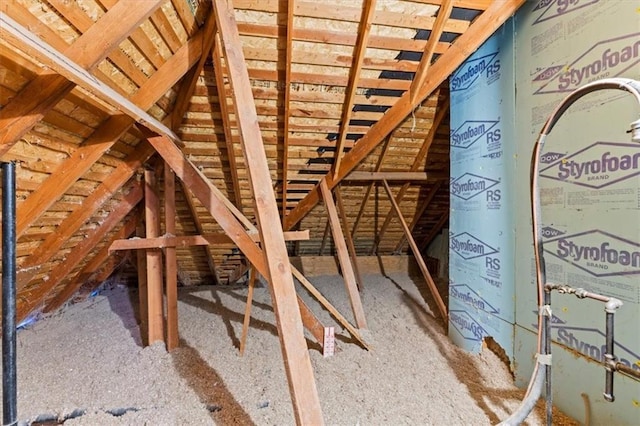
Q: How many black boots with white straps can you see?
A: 0